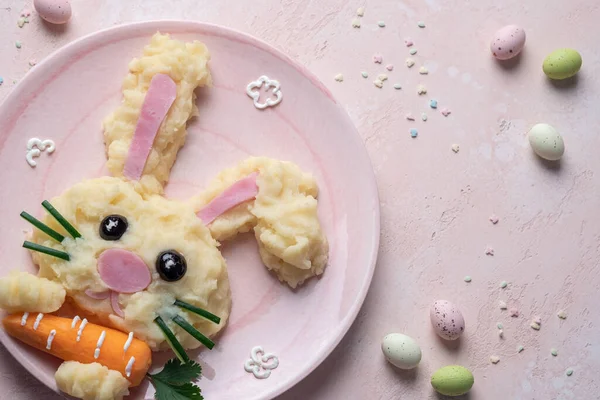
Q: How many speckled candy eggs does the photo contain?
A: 7